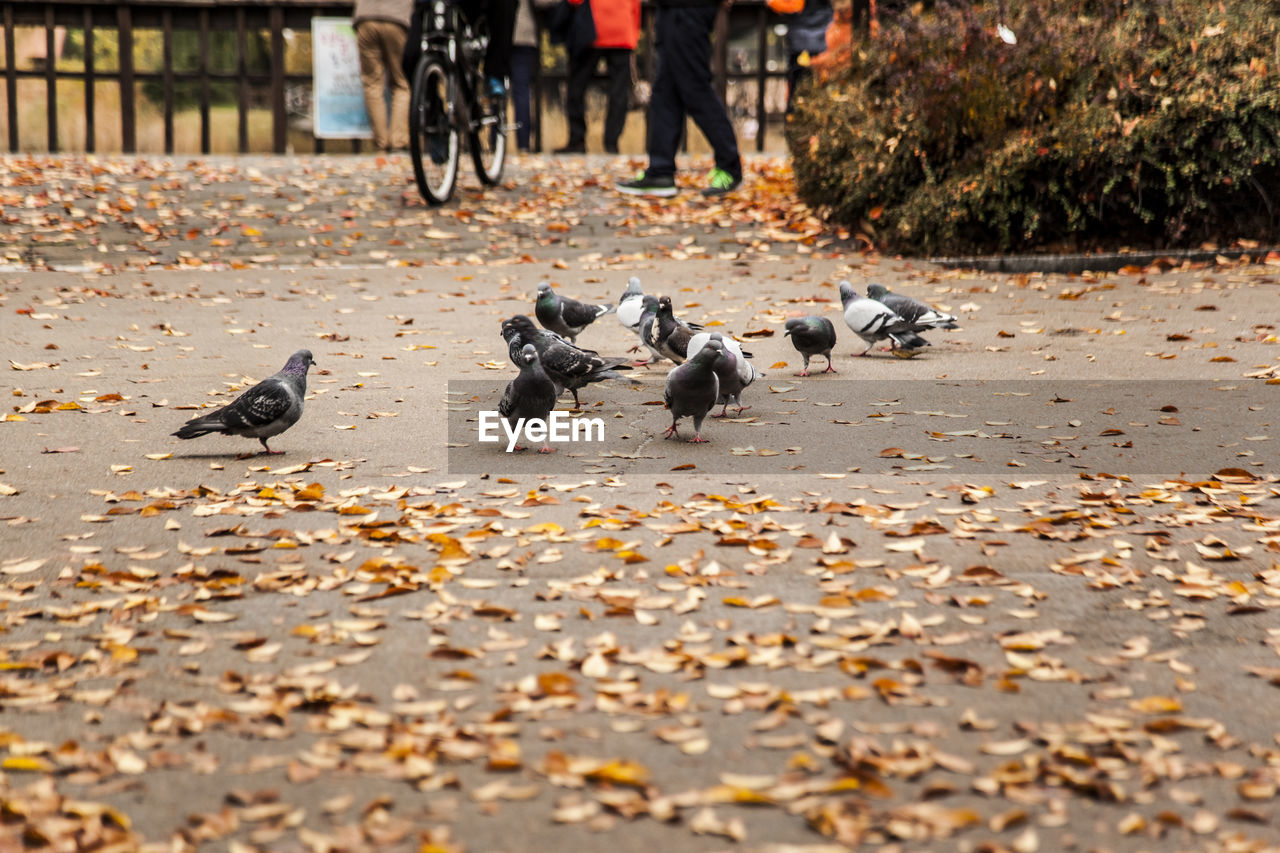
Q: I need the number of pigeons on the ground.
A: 13